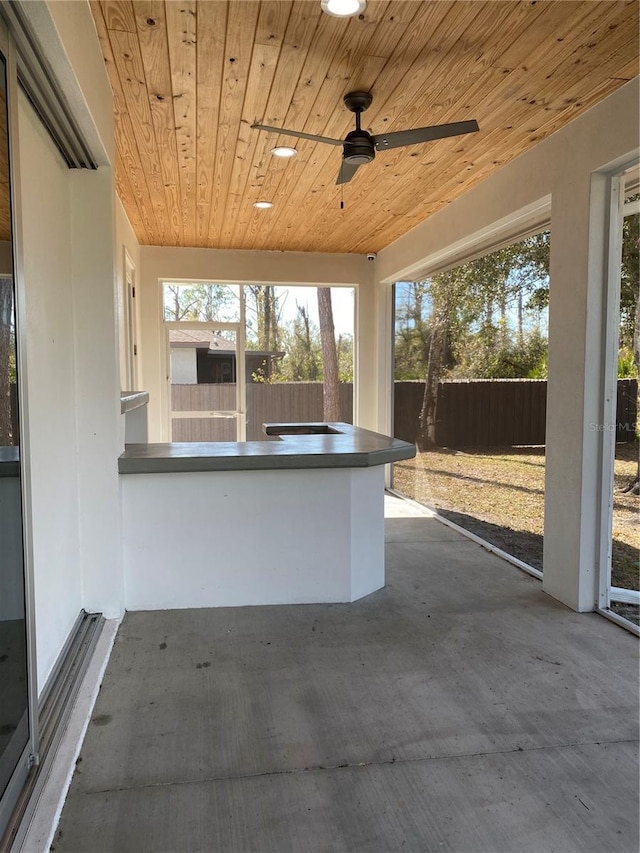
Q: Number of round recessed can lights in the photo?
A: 3